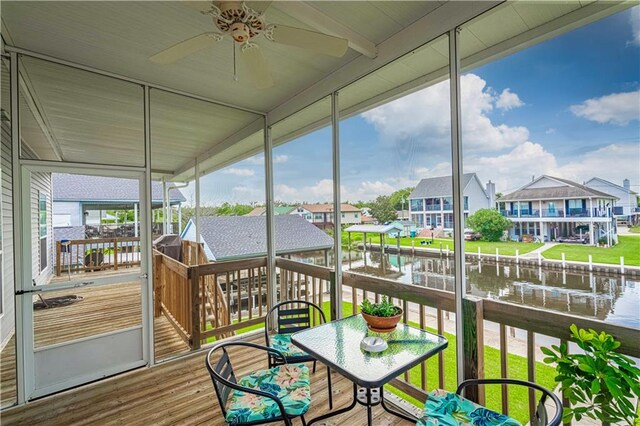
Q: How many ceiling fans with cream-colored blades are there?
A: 1